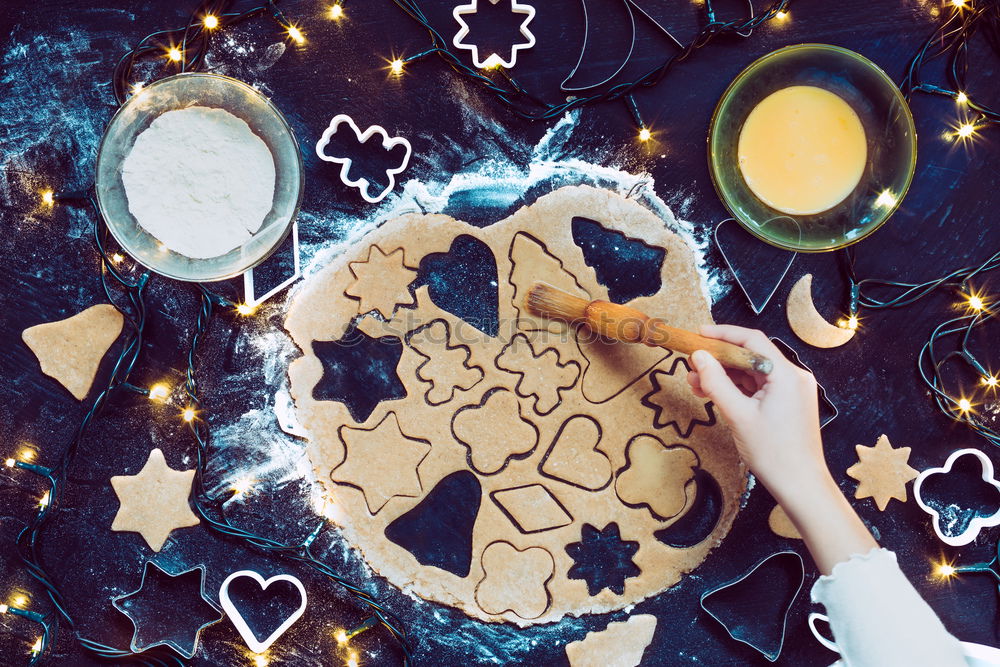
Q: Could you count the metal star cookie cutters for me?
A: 1